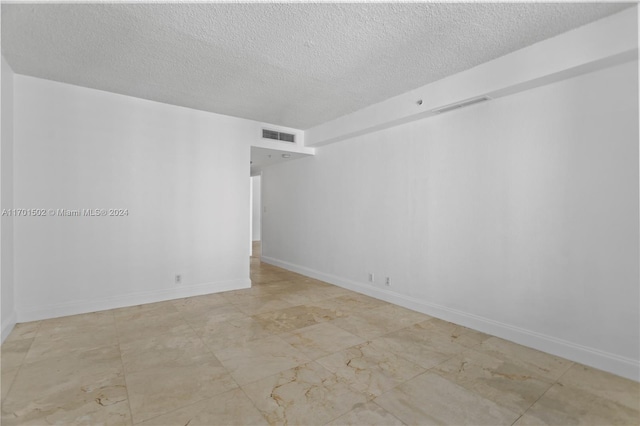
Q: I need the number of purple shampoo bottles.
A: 0